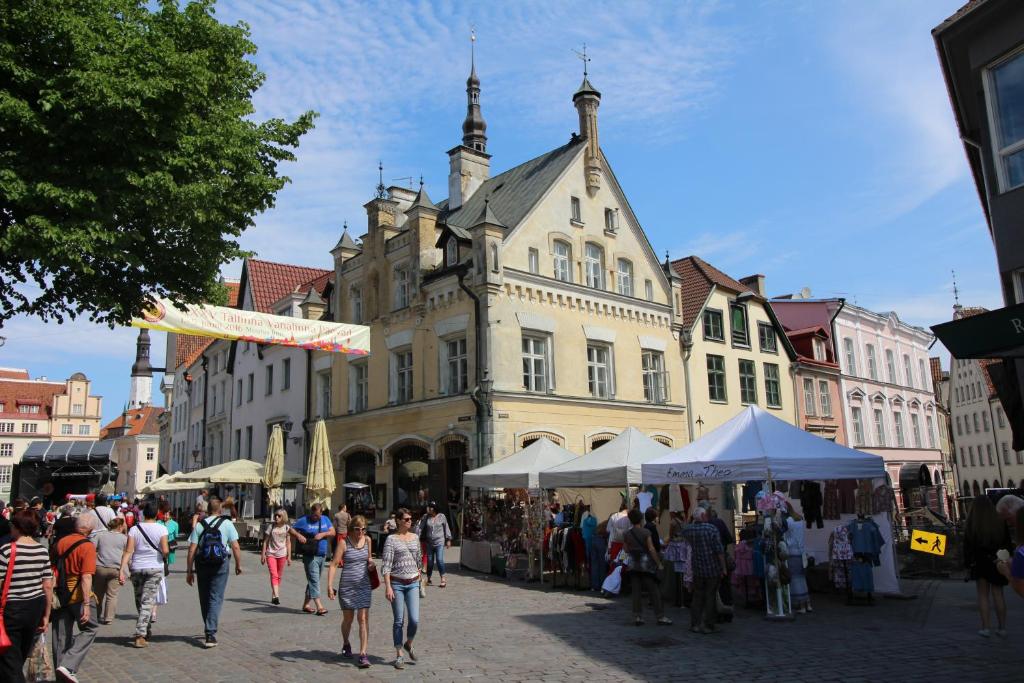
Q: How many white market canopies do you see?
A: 3